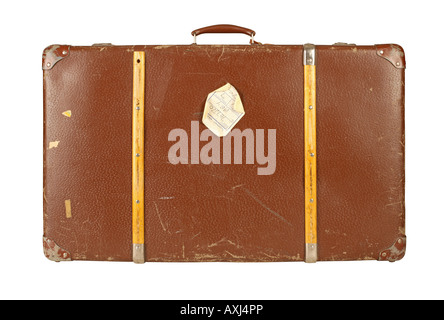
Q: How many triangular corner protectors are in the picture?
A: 4